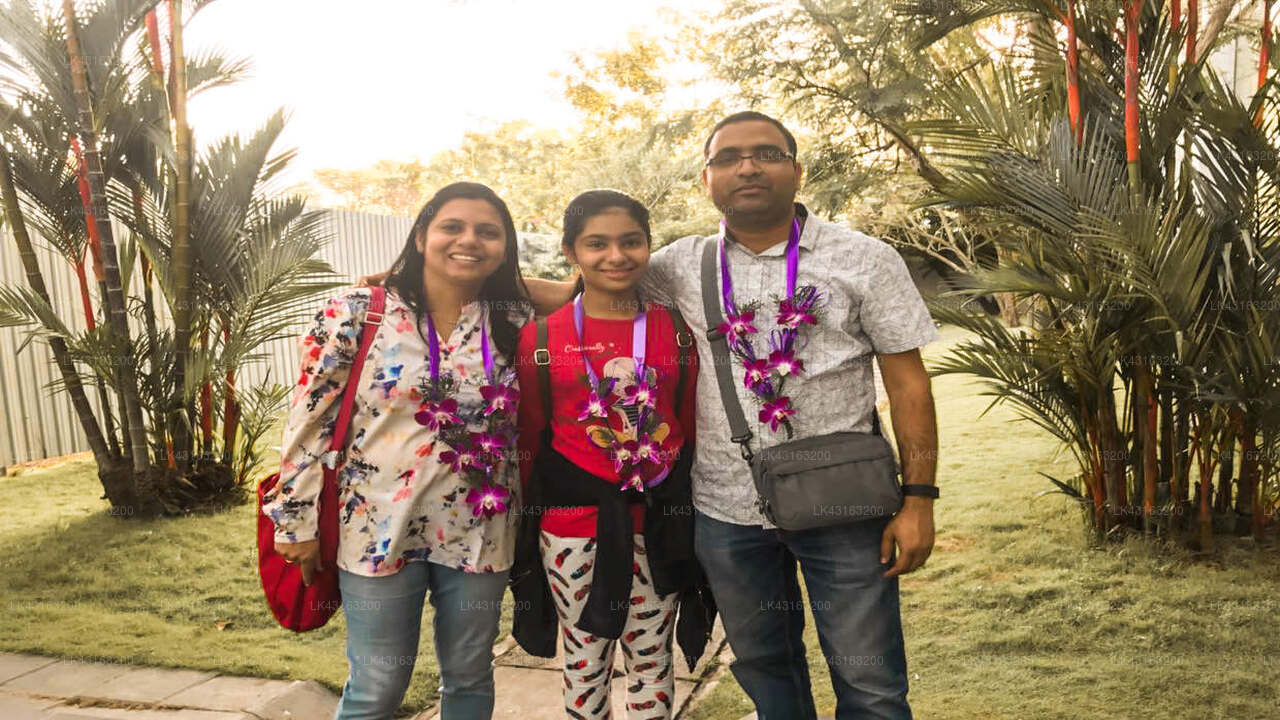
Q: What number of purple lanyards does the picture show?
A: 3